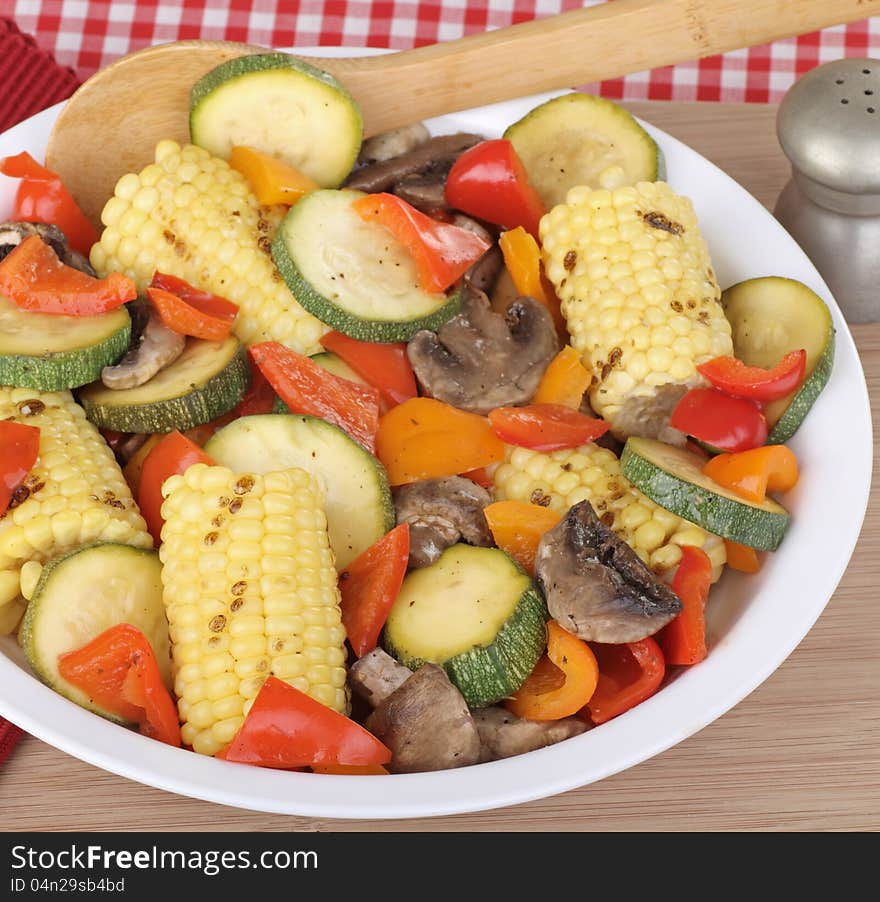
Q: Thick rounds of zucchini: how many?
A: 11